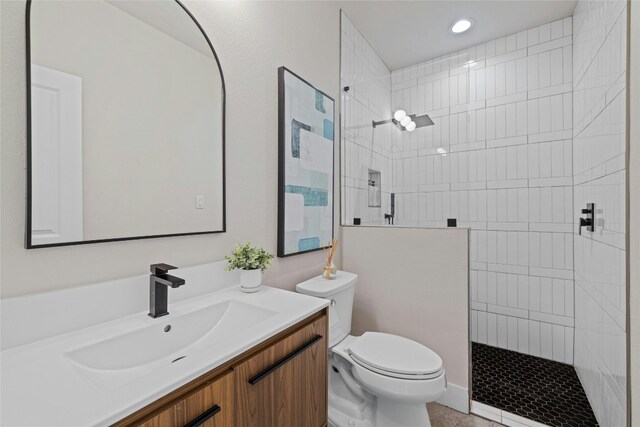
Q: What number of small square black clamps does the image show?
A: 2